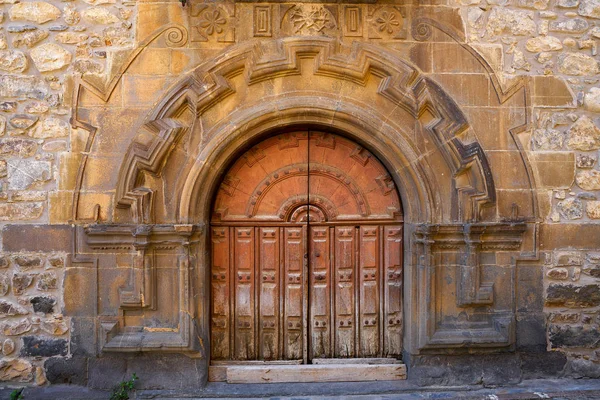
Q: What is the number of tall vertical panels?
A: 8